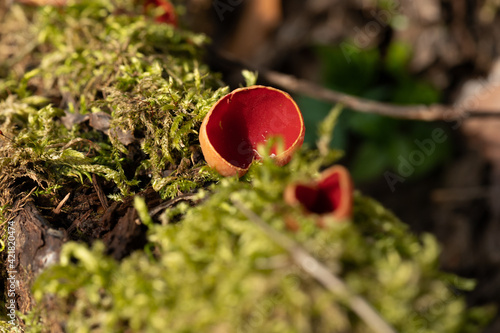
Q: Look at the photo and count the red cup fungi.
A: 3